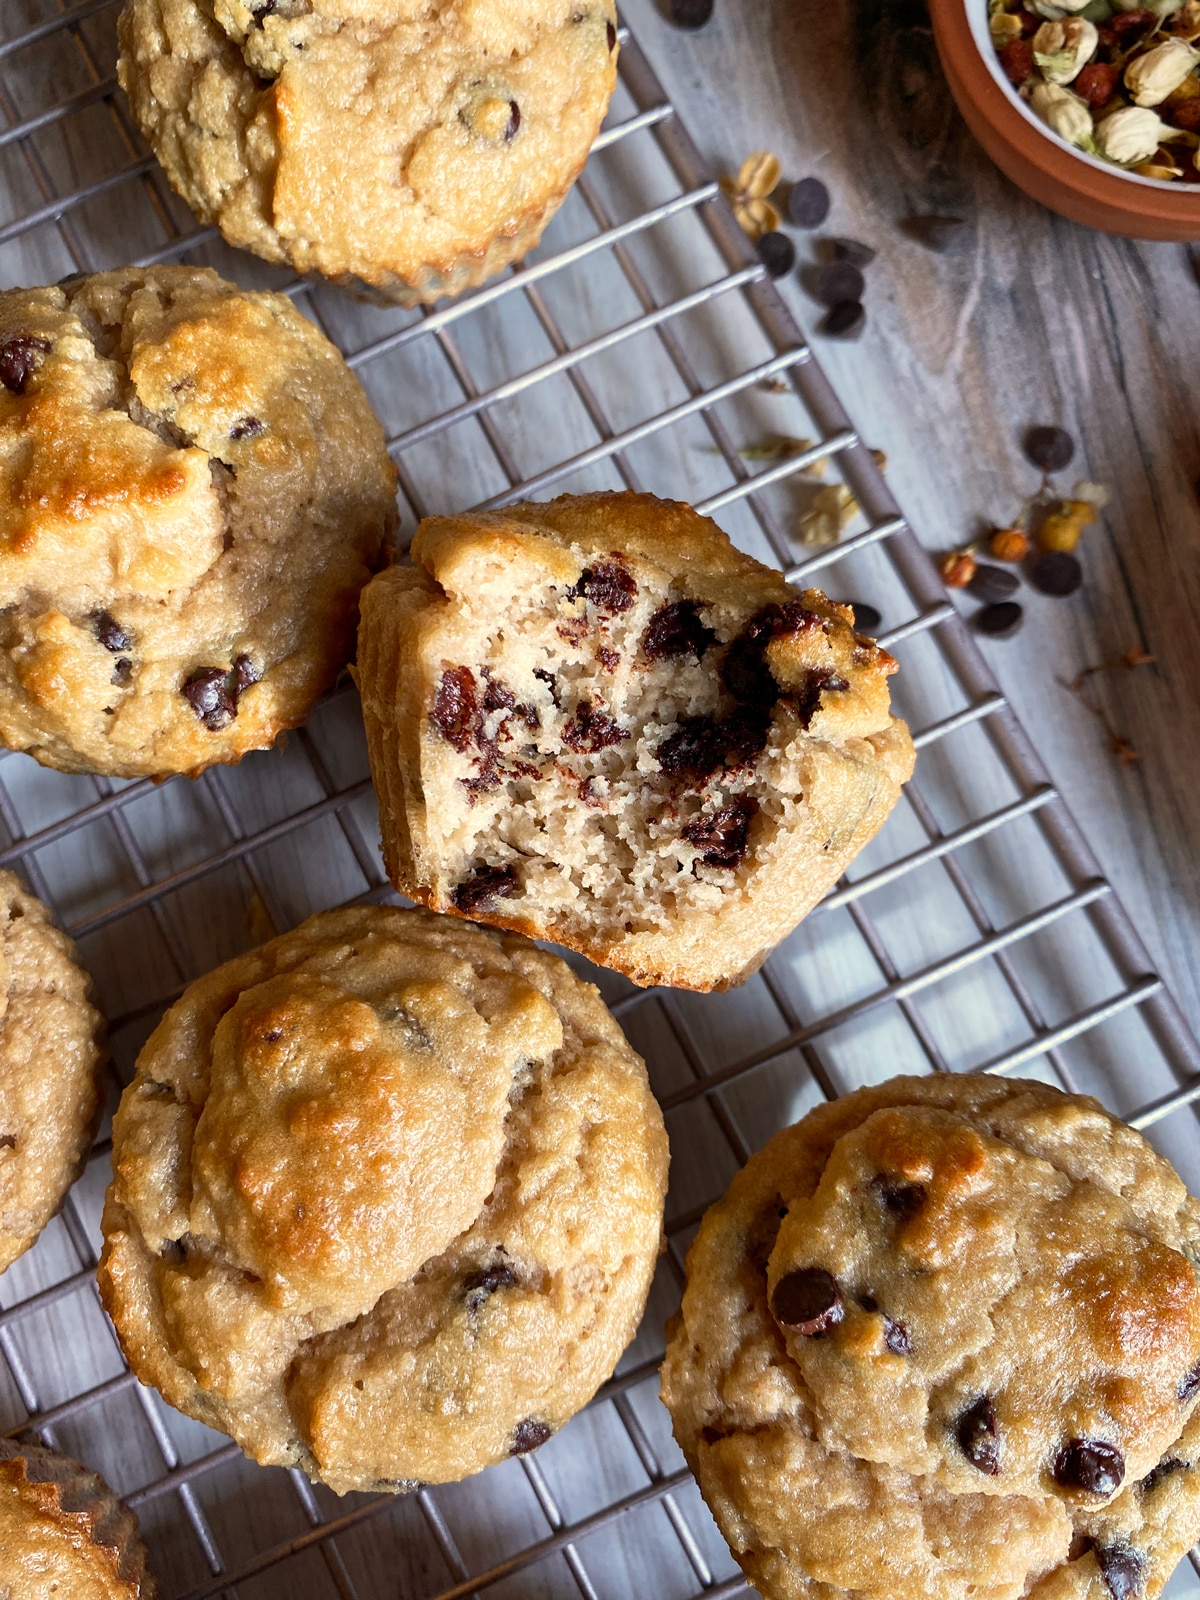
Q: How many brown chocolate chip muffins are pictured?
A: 7